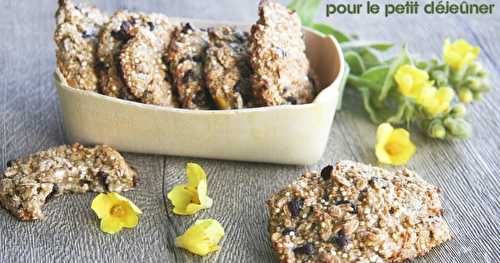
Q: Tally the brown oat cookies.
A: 8